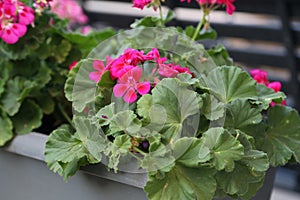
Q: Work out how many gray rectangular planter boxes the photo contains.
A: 1